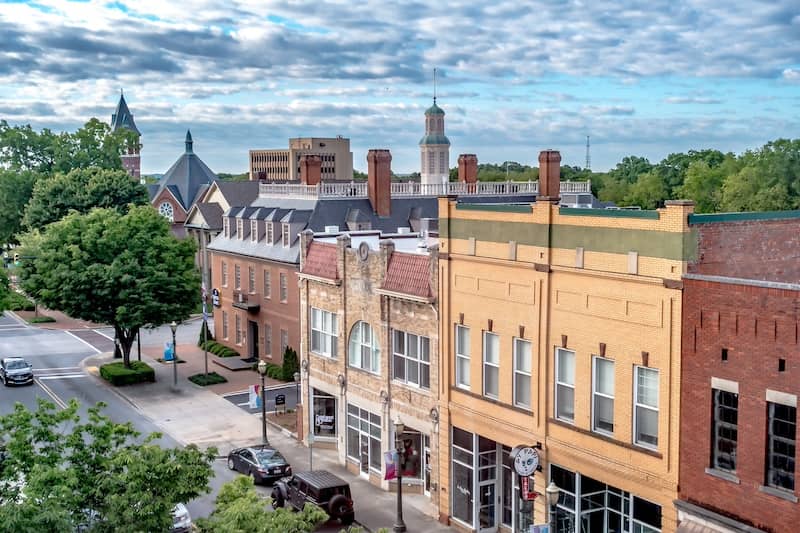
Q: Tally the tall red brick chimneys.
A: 4